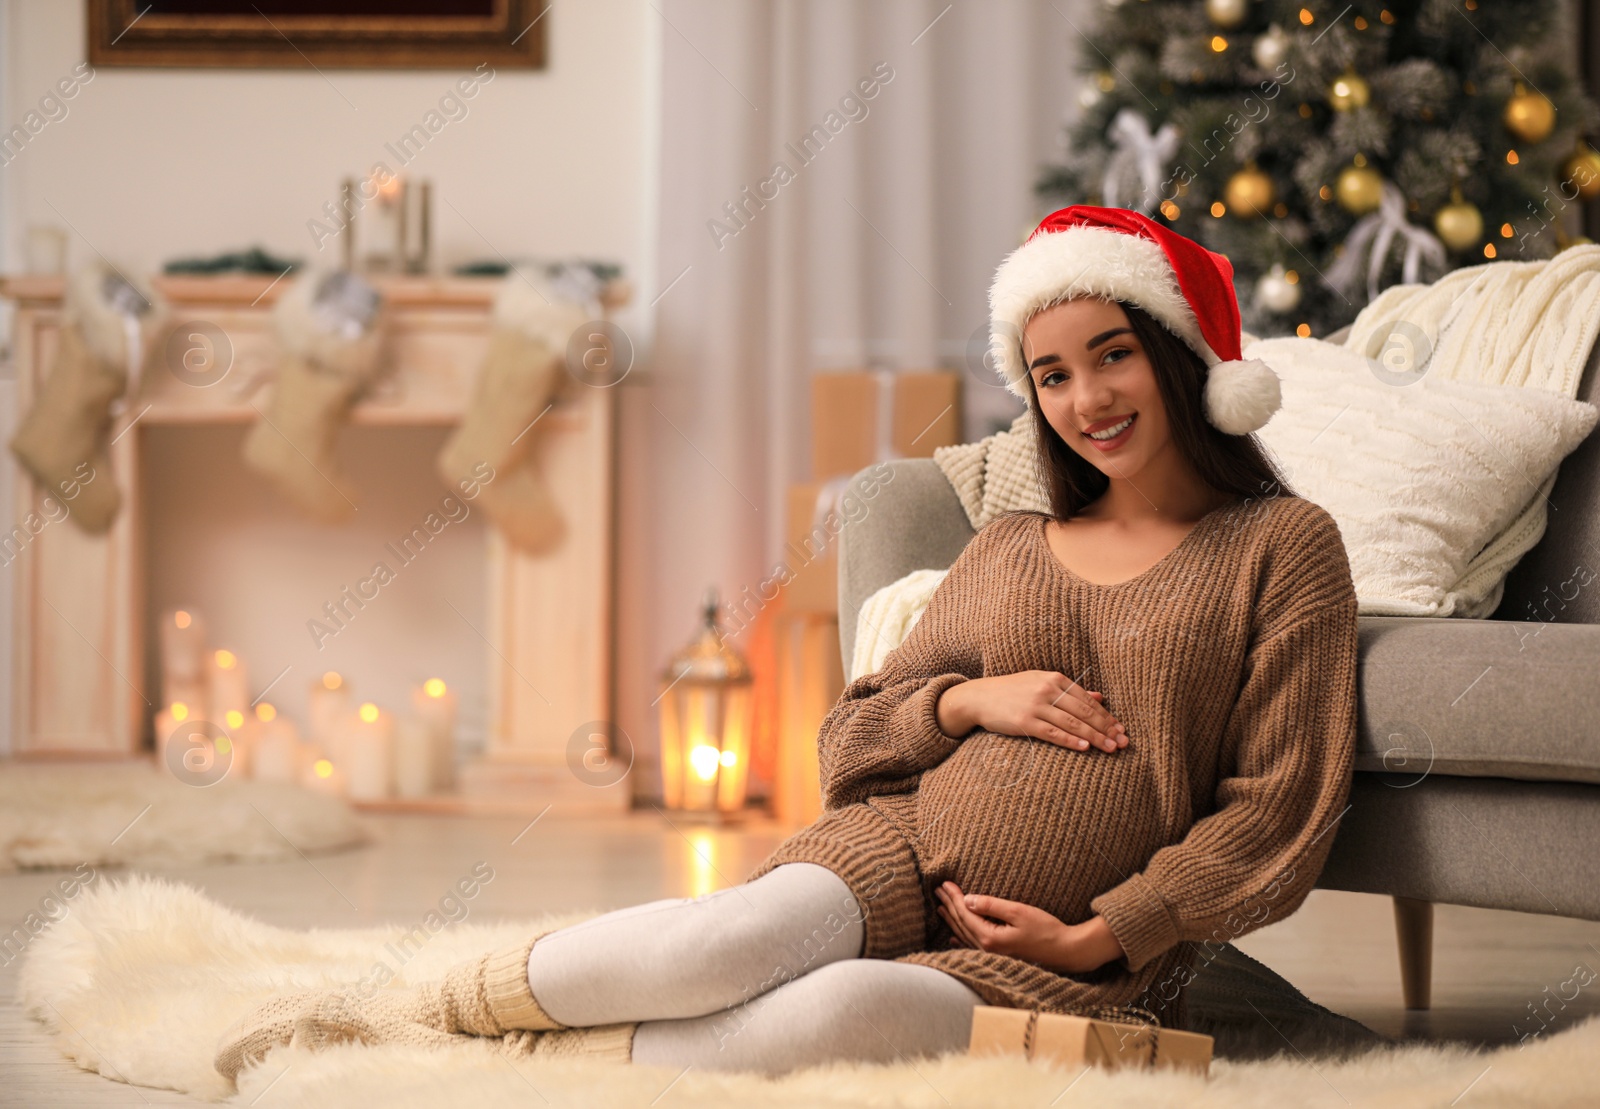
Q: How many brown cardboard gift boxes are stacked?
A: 3